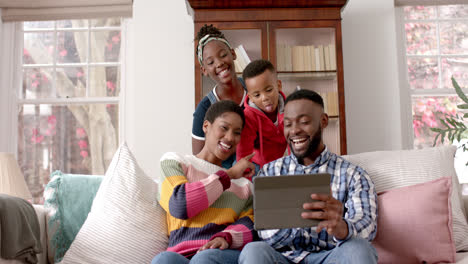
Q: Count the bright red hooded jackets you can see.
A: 1